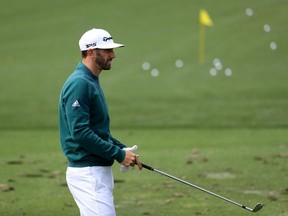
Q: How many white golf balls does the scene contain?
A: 10